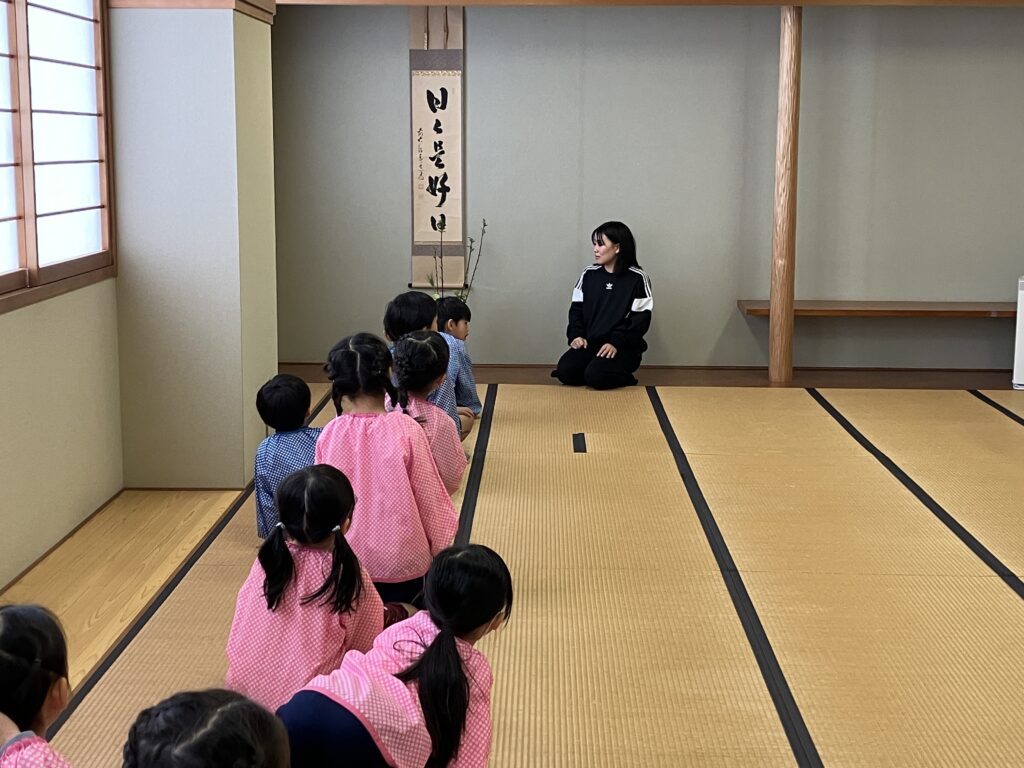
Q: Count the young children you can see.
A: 9